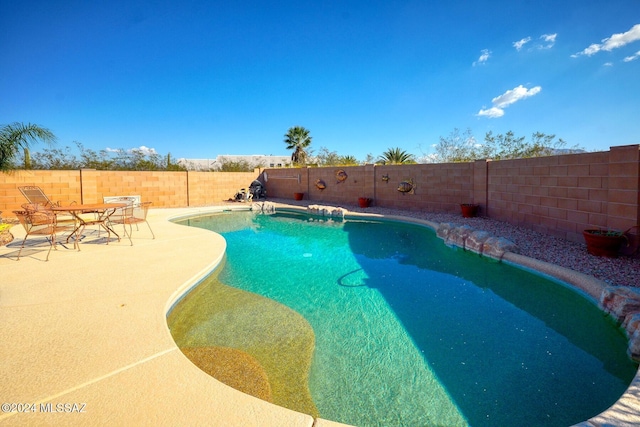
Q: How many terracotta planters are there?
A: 4